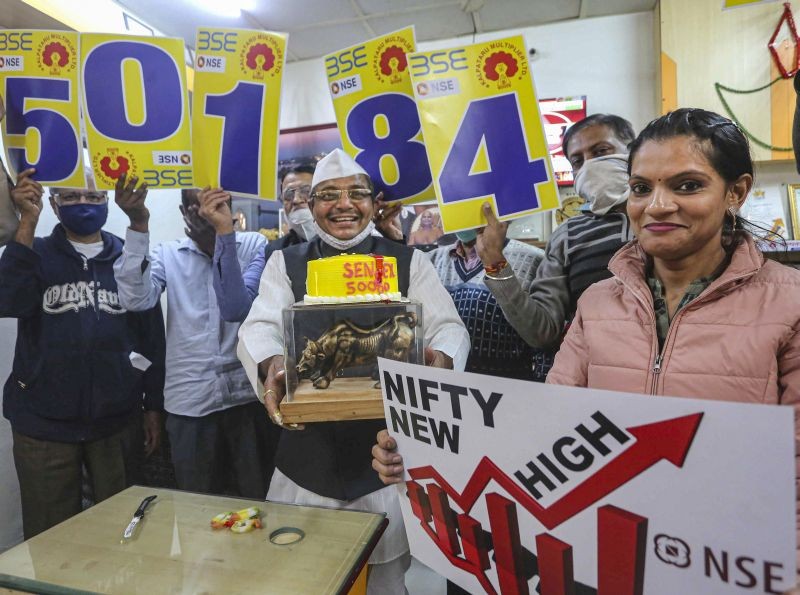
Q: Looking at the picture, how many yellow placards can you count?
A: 5